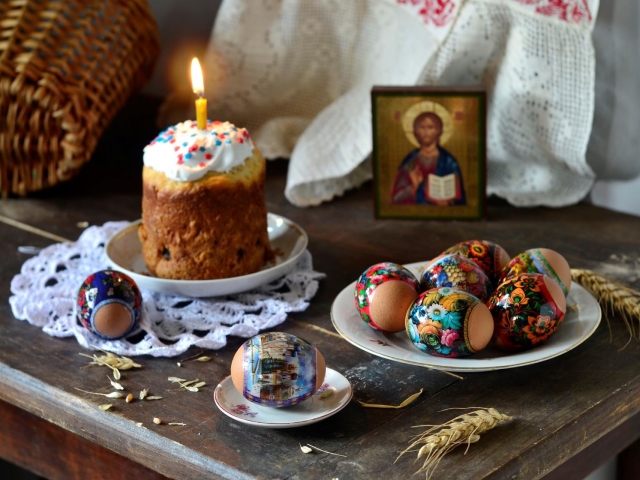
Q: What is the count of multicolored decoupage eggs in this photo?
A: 8